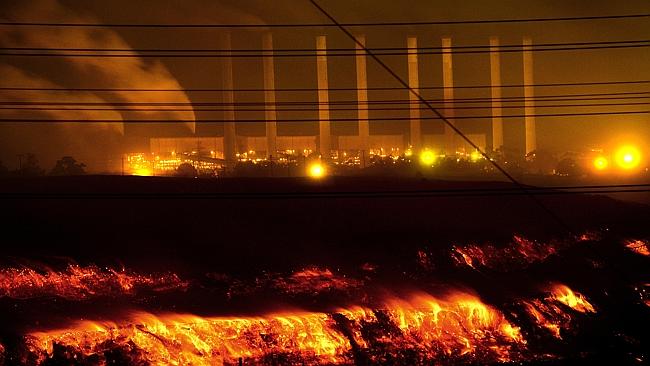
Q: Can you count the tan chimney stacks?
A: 8